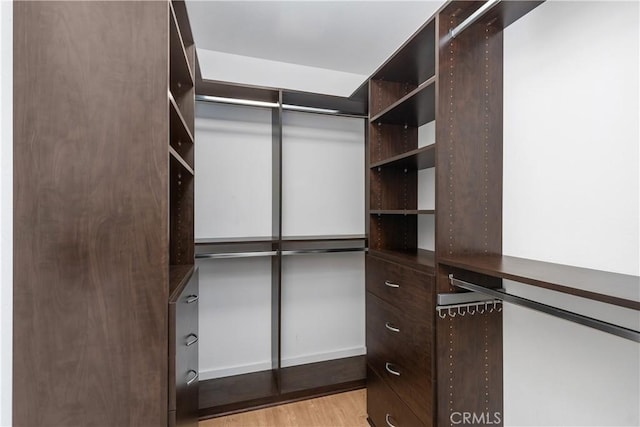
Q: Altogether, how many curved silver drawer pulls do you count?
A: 7